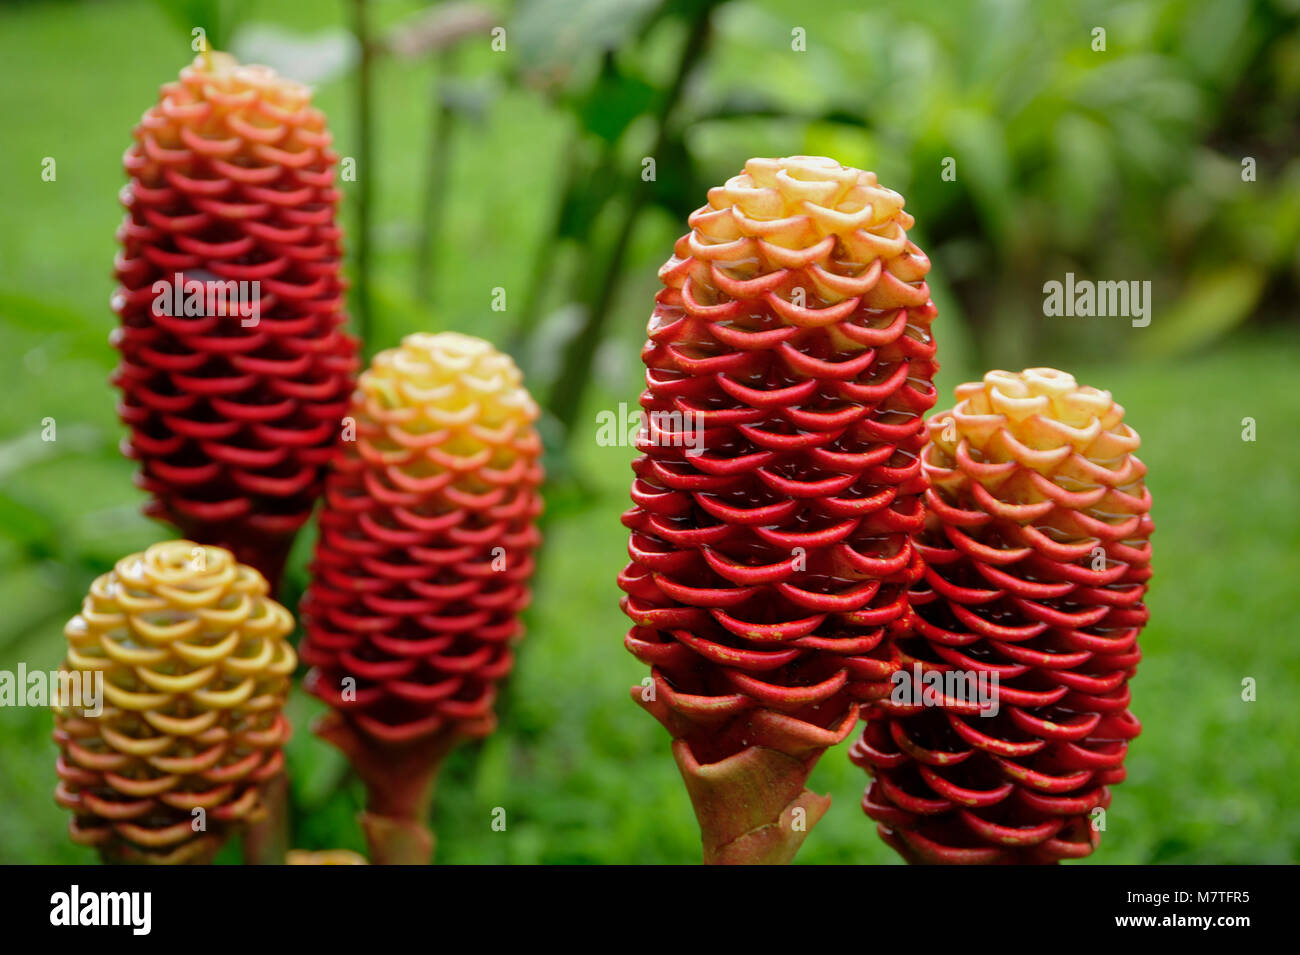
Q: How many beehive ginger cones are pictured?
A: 5